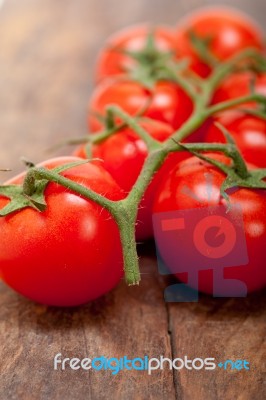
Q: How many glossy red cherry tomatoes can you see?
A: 8